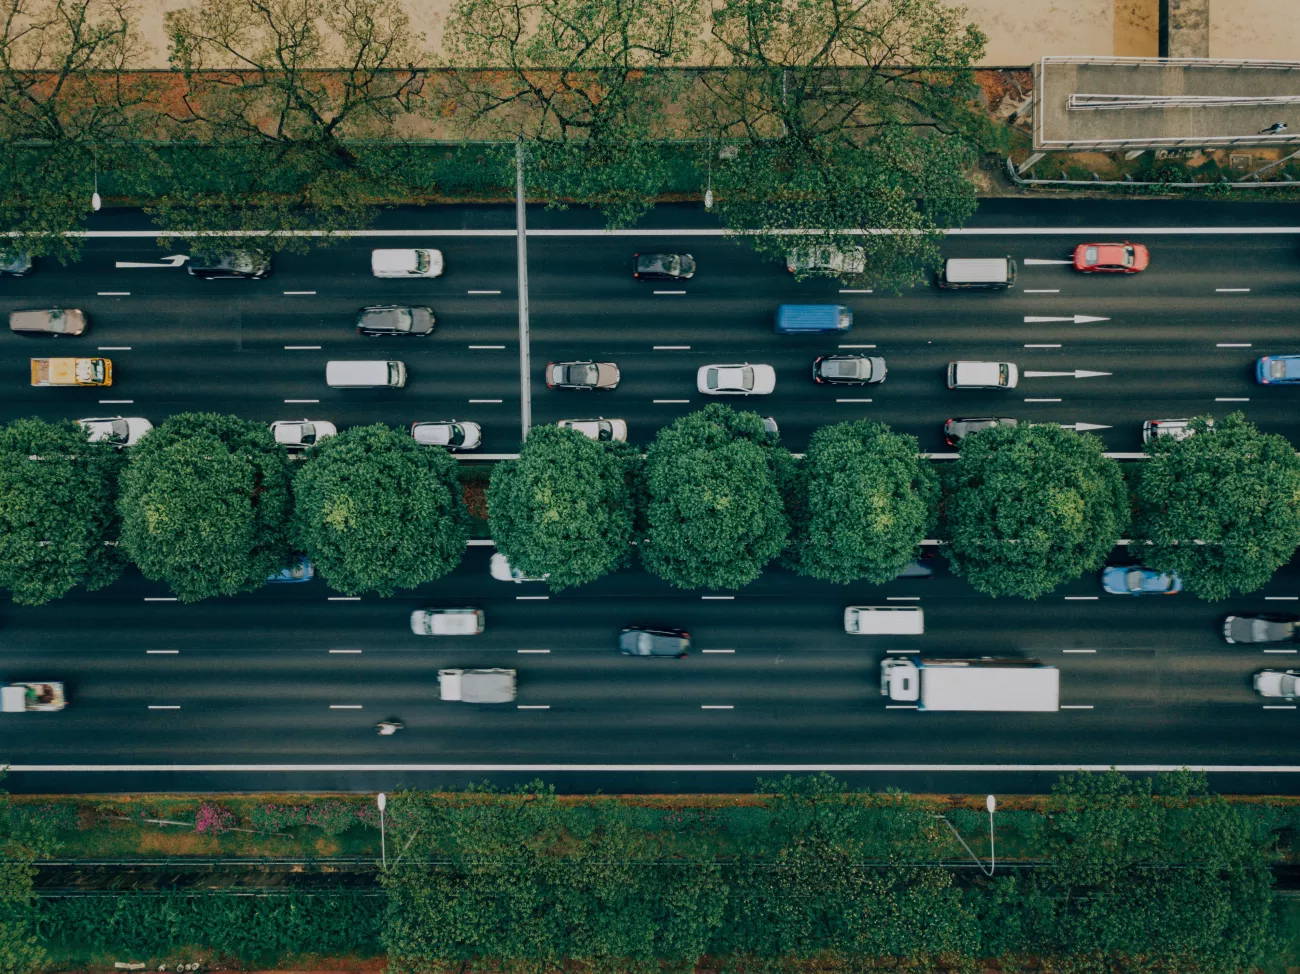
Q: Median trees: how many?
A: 8